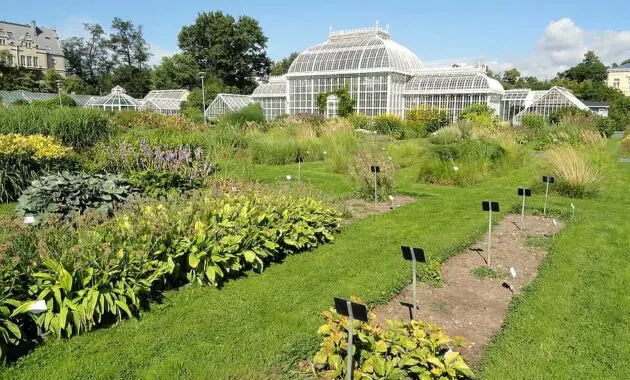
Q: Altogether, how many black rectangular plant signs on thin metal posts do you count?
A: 7